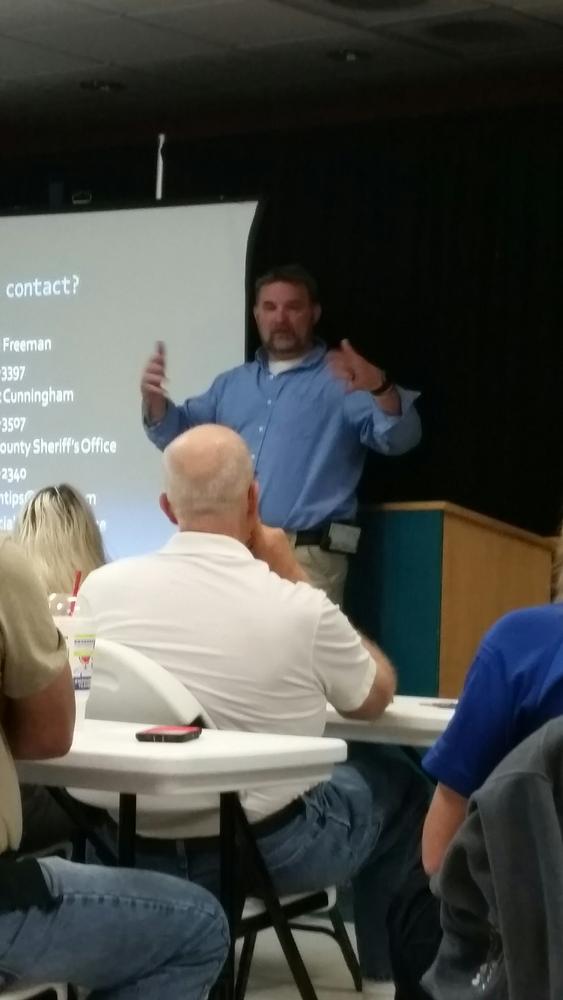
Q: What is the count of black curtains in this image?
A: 1